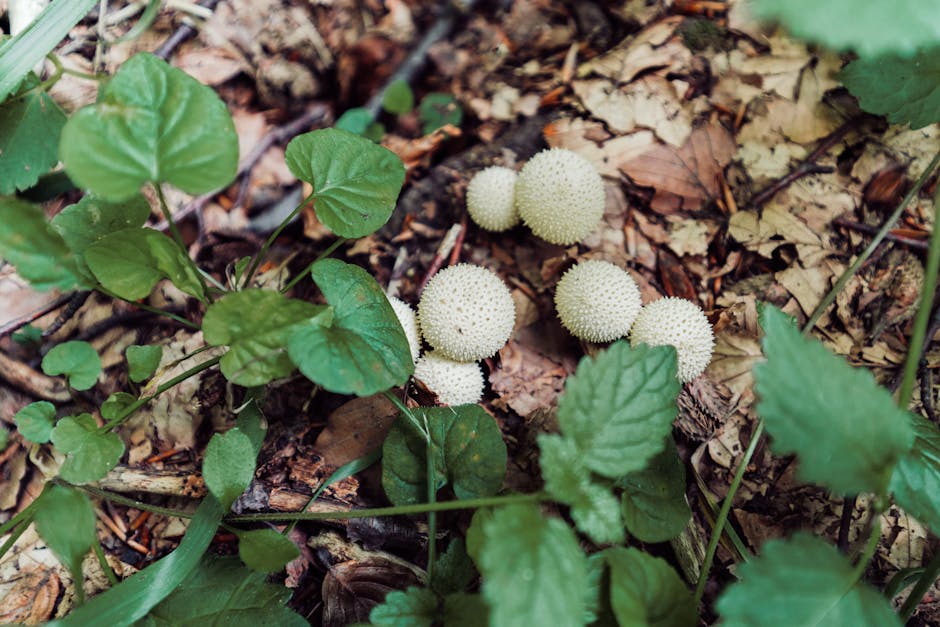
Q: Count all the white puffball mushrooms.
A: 7